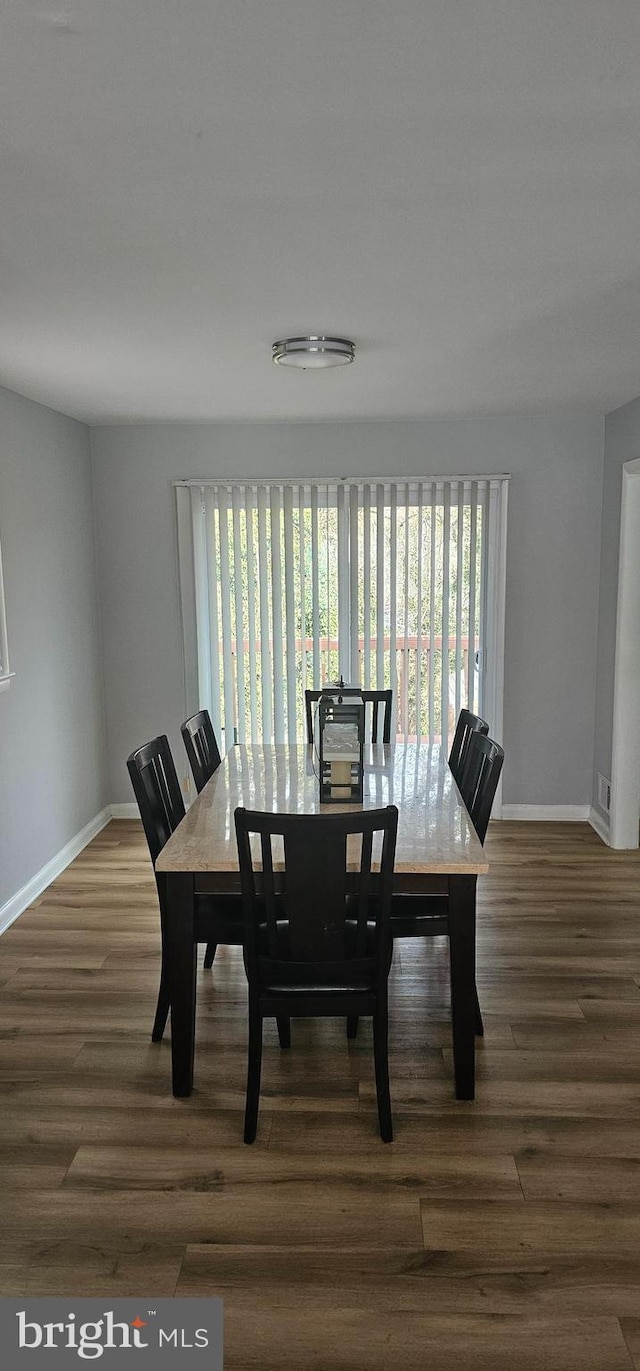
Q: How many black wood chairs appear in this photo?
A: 6